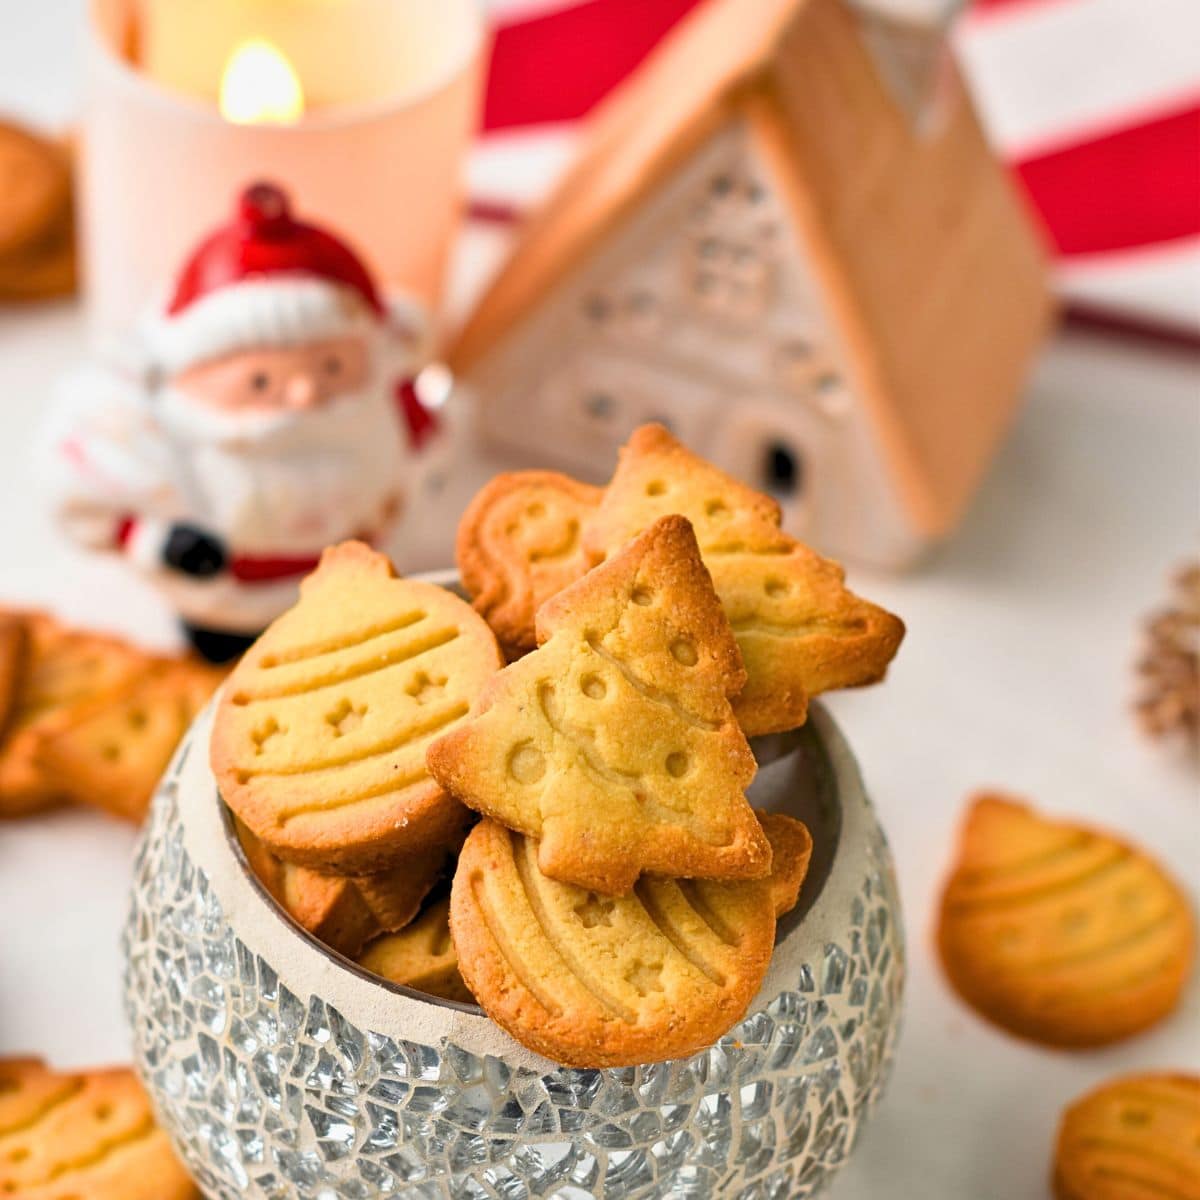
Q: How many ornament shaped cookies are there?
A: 4